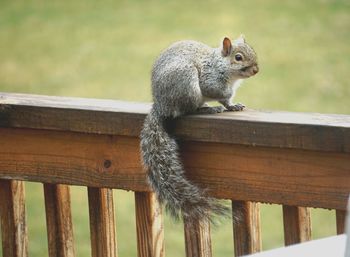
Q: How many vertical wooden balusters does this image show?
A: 8